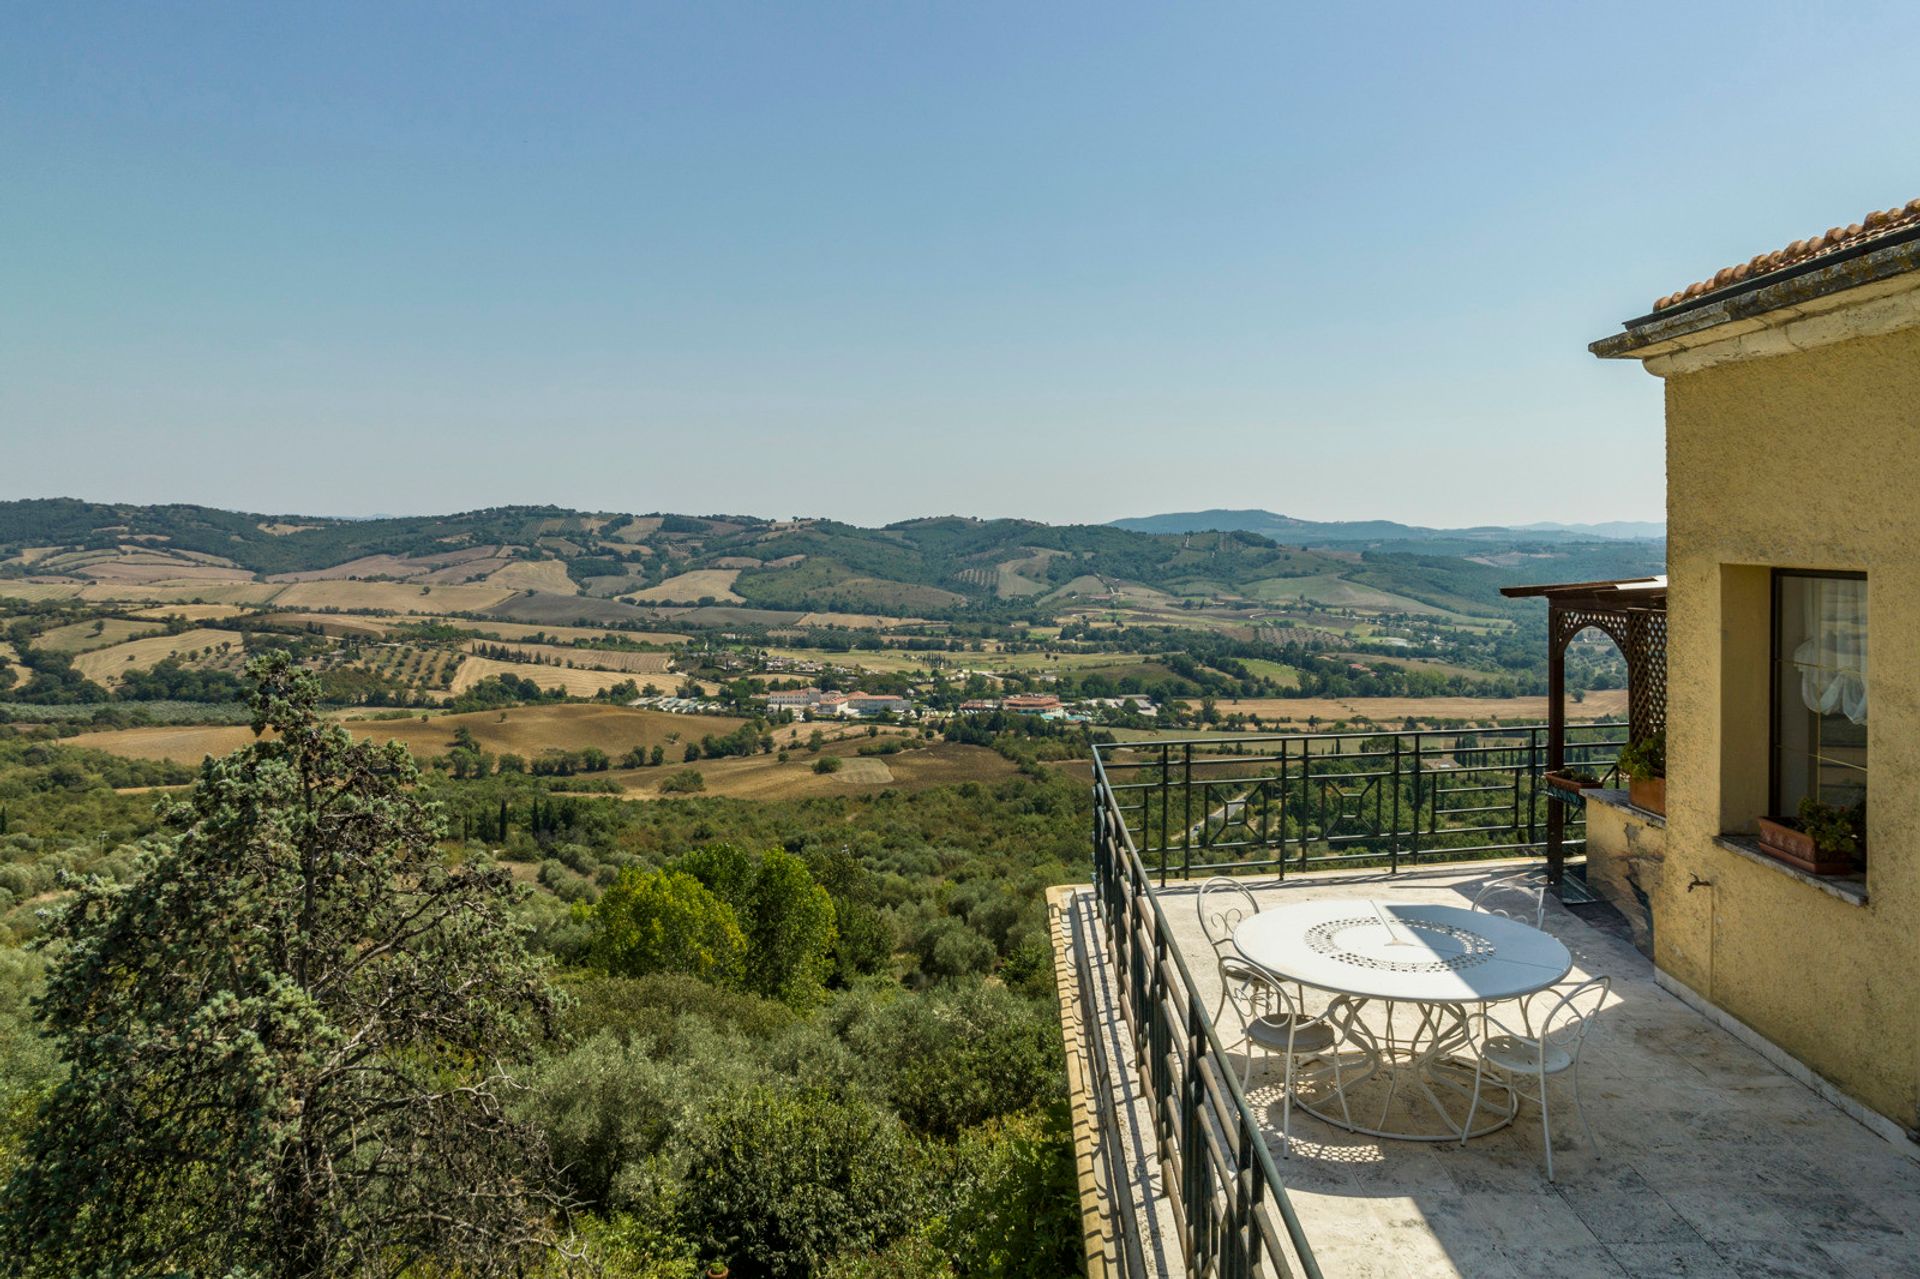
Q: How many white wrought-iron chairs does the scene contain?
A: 4